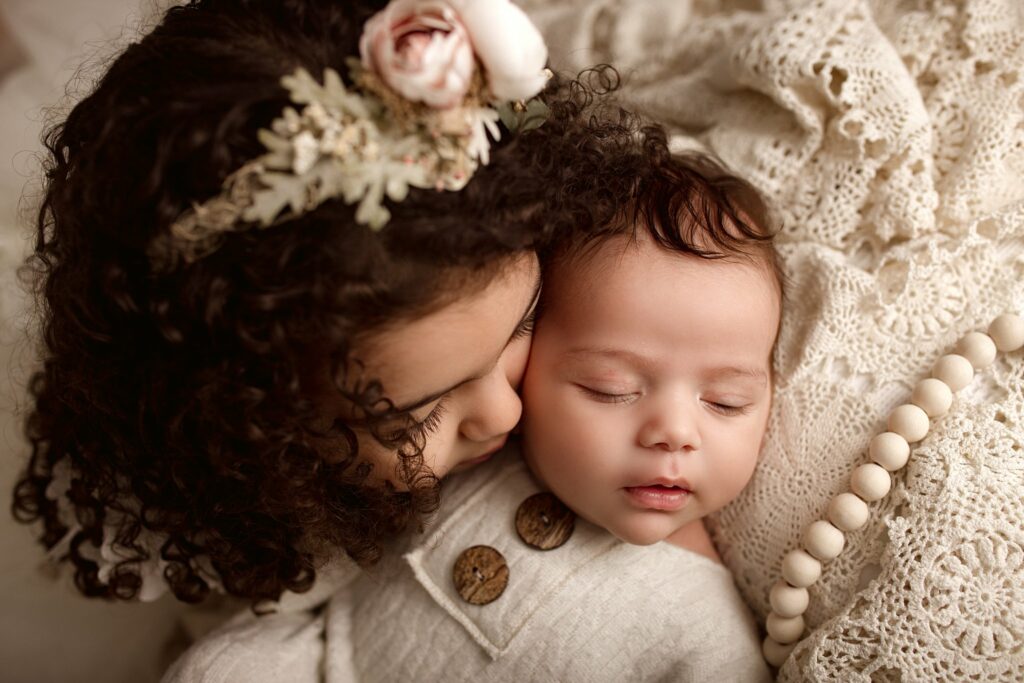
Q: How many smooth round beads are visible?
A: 13